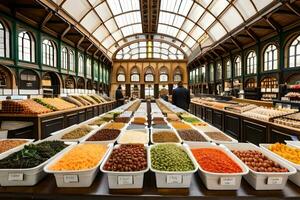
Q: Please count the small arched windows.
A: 5